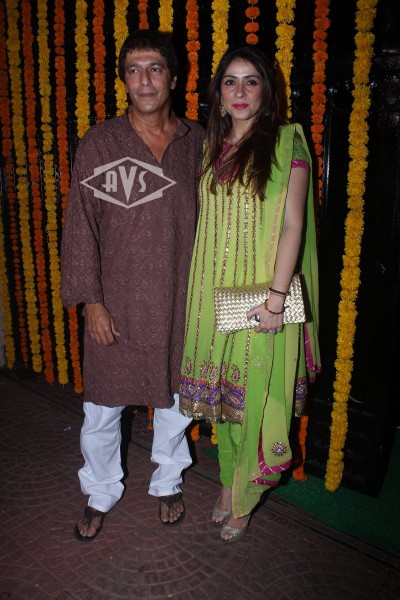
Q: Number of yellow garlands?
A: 9